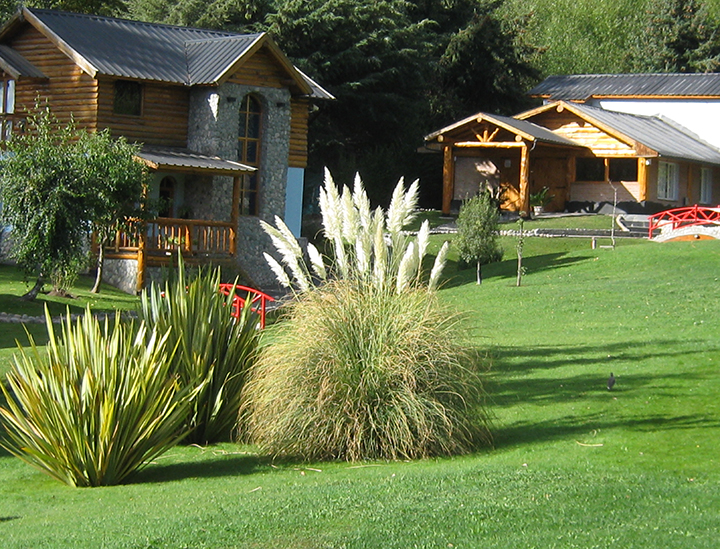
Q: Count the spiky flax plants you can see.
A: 2